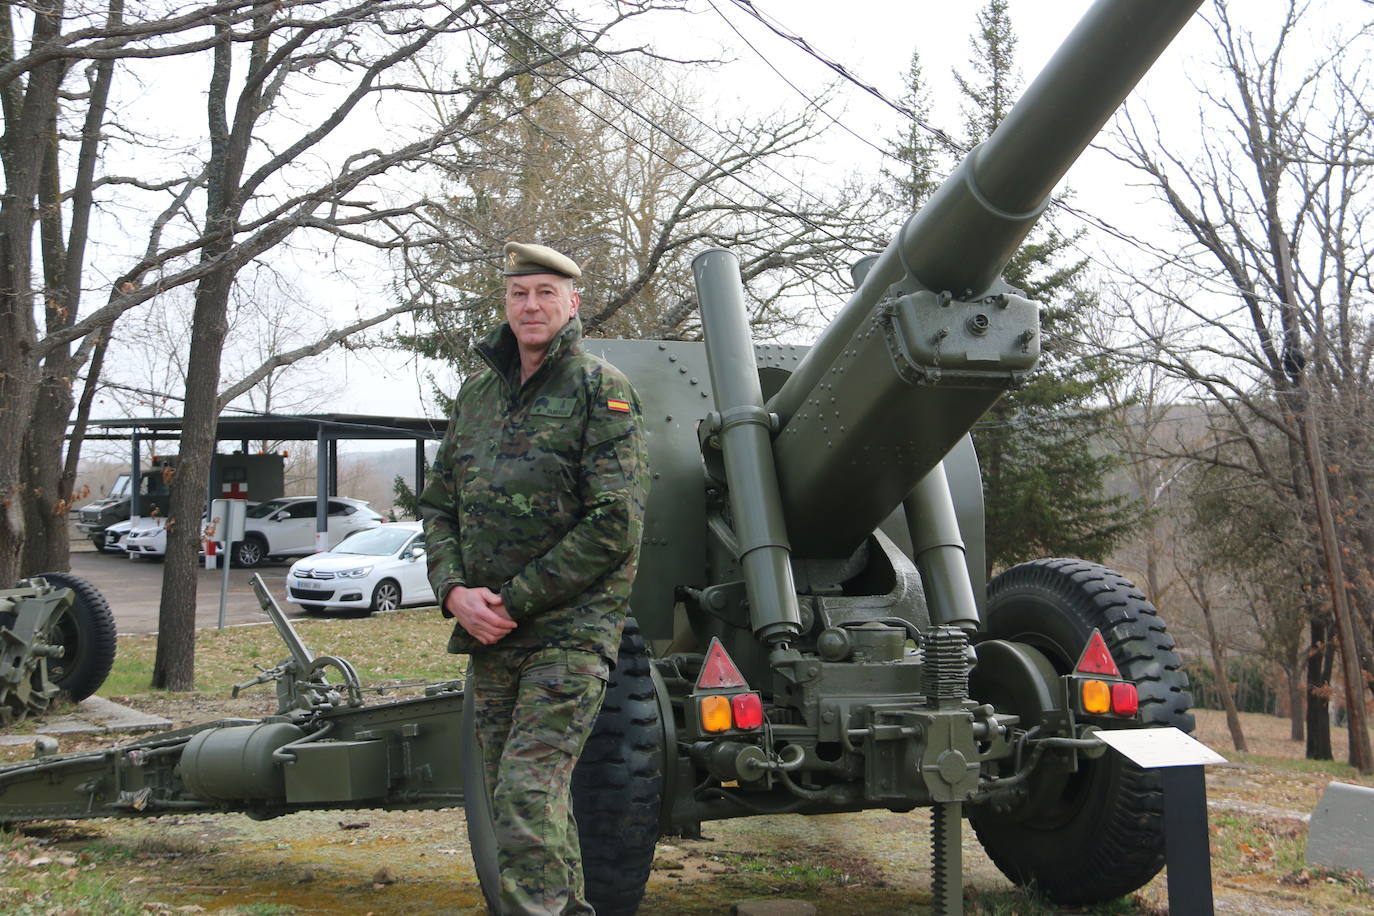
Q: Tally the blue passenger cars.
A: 0